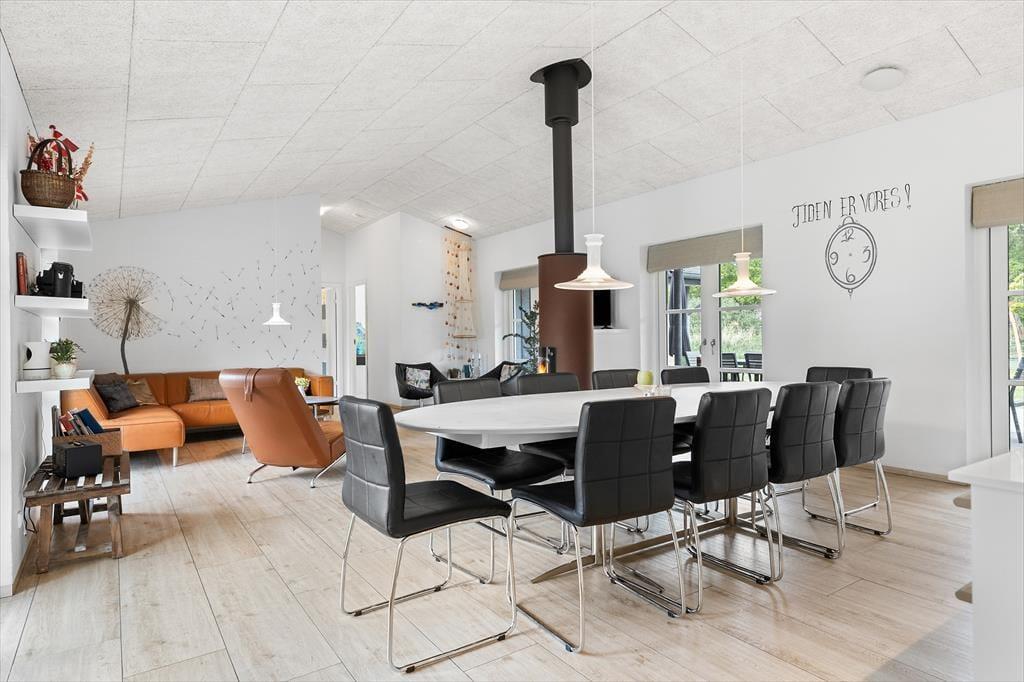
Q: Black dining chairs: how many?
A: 10